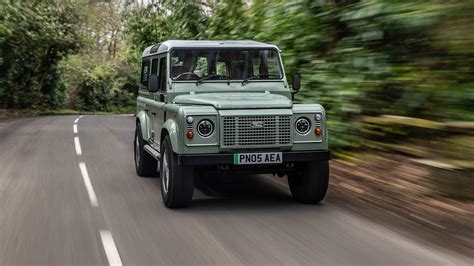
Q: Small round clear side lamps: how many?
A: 2